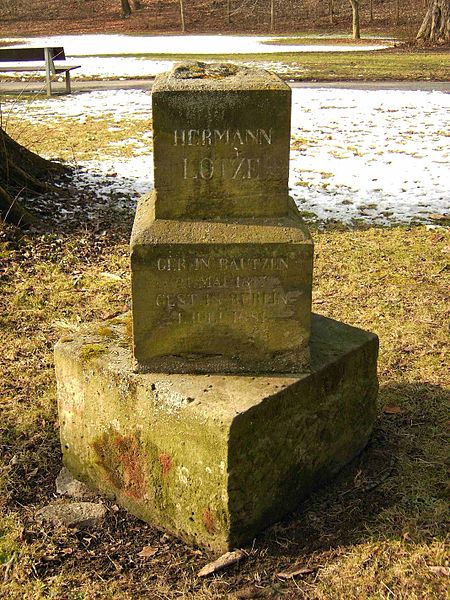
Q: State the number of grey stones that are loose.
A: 2